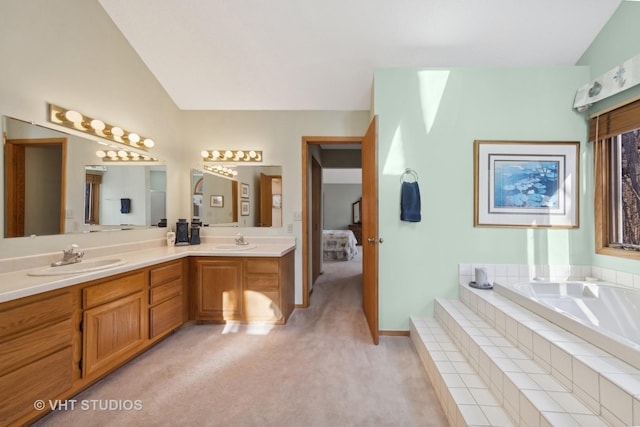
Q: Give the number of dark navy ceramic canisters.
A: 2